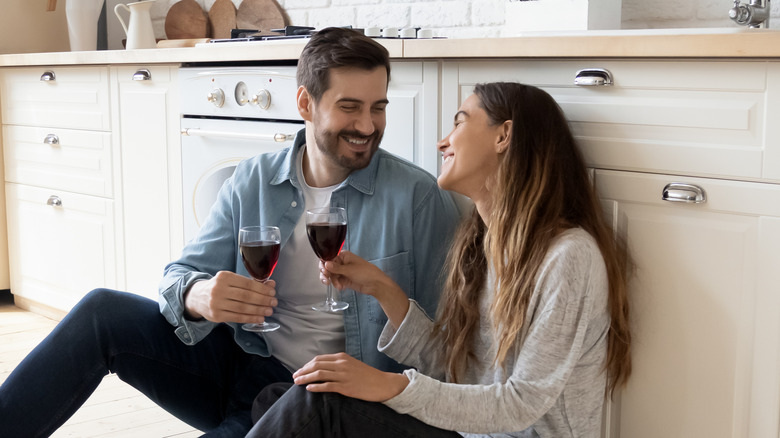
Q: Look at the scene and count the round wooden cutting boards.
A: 3